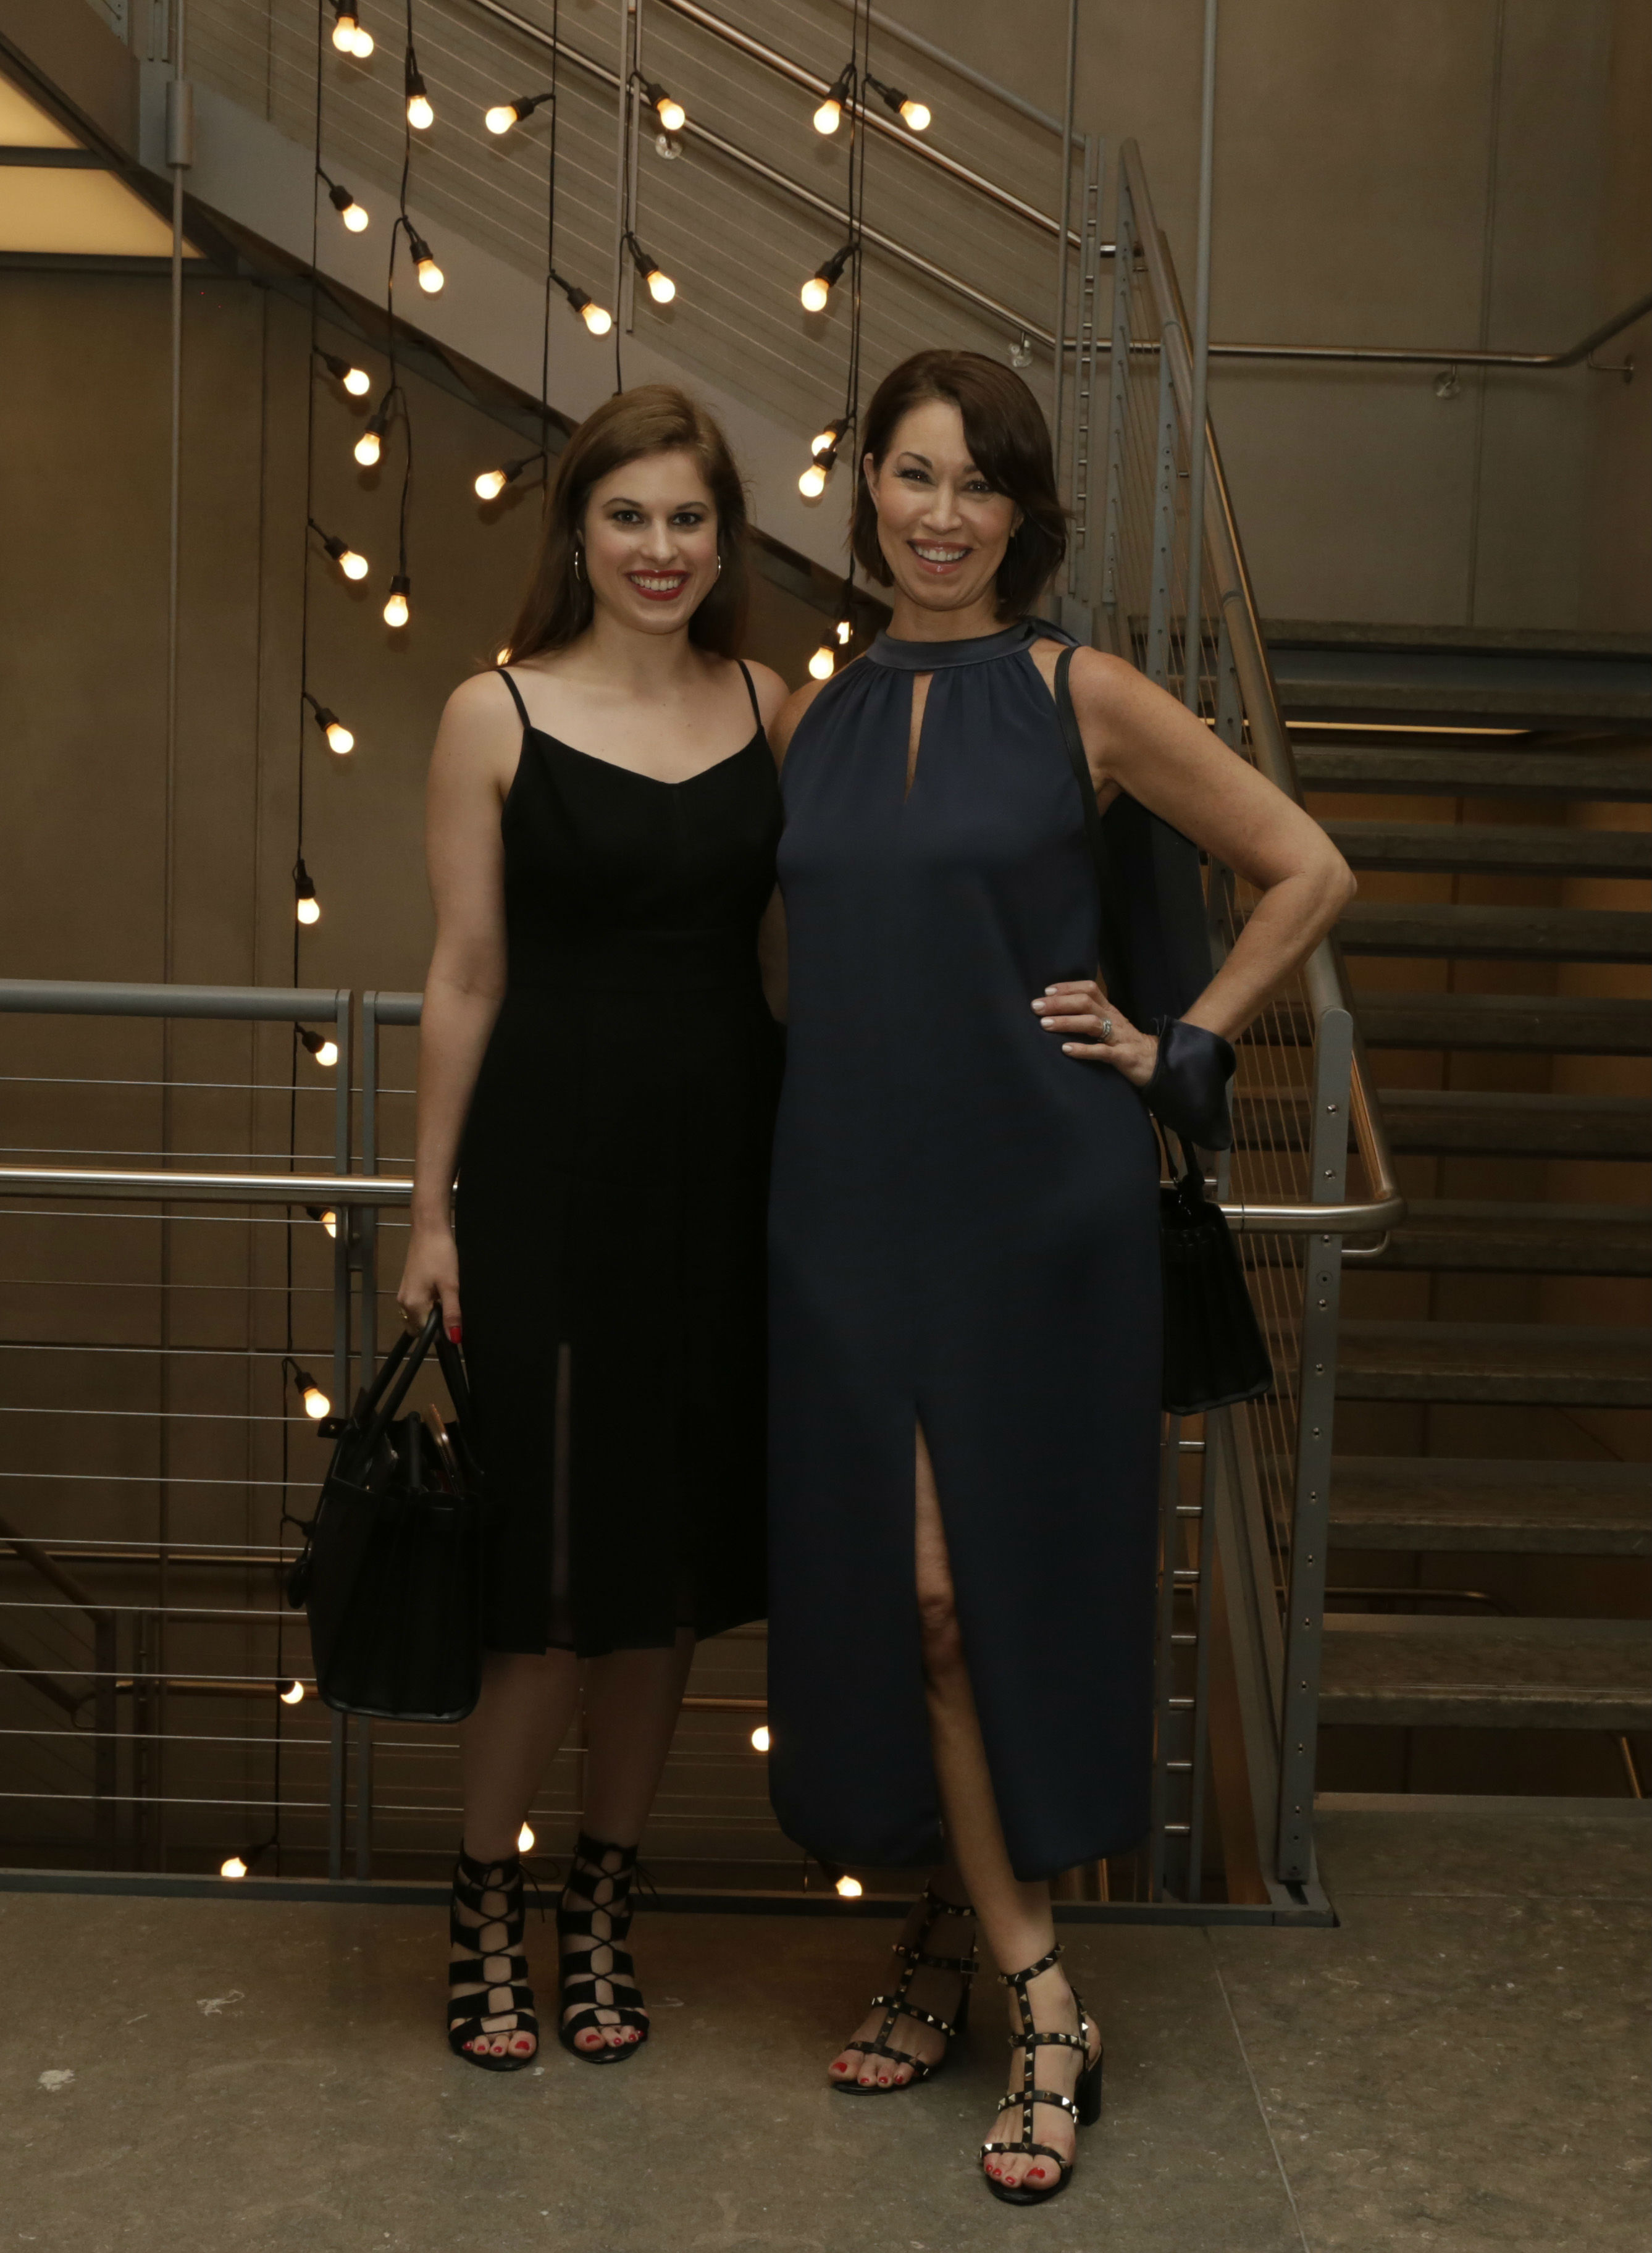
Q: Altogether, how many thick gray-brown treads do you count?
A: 11